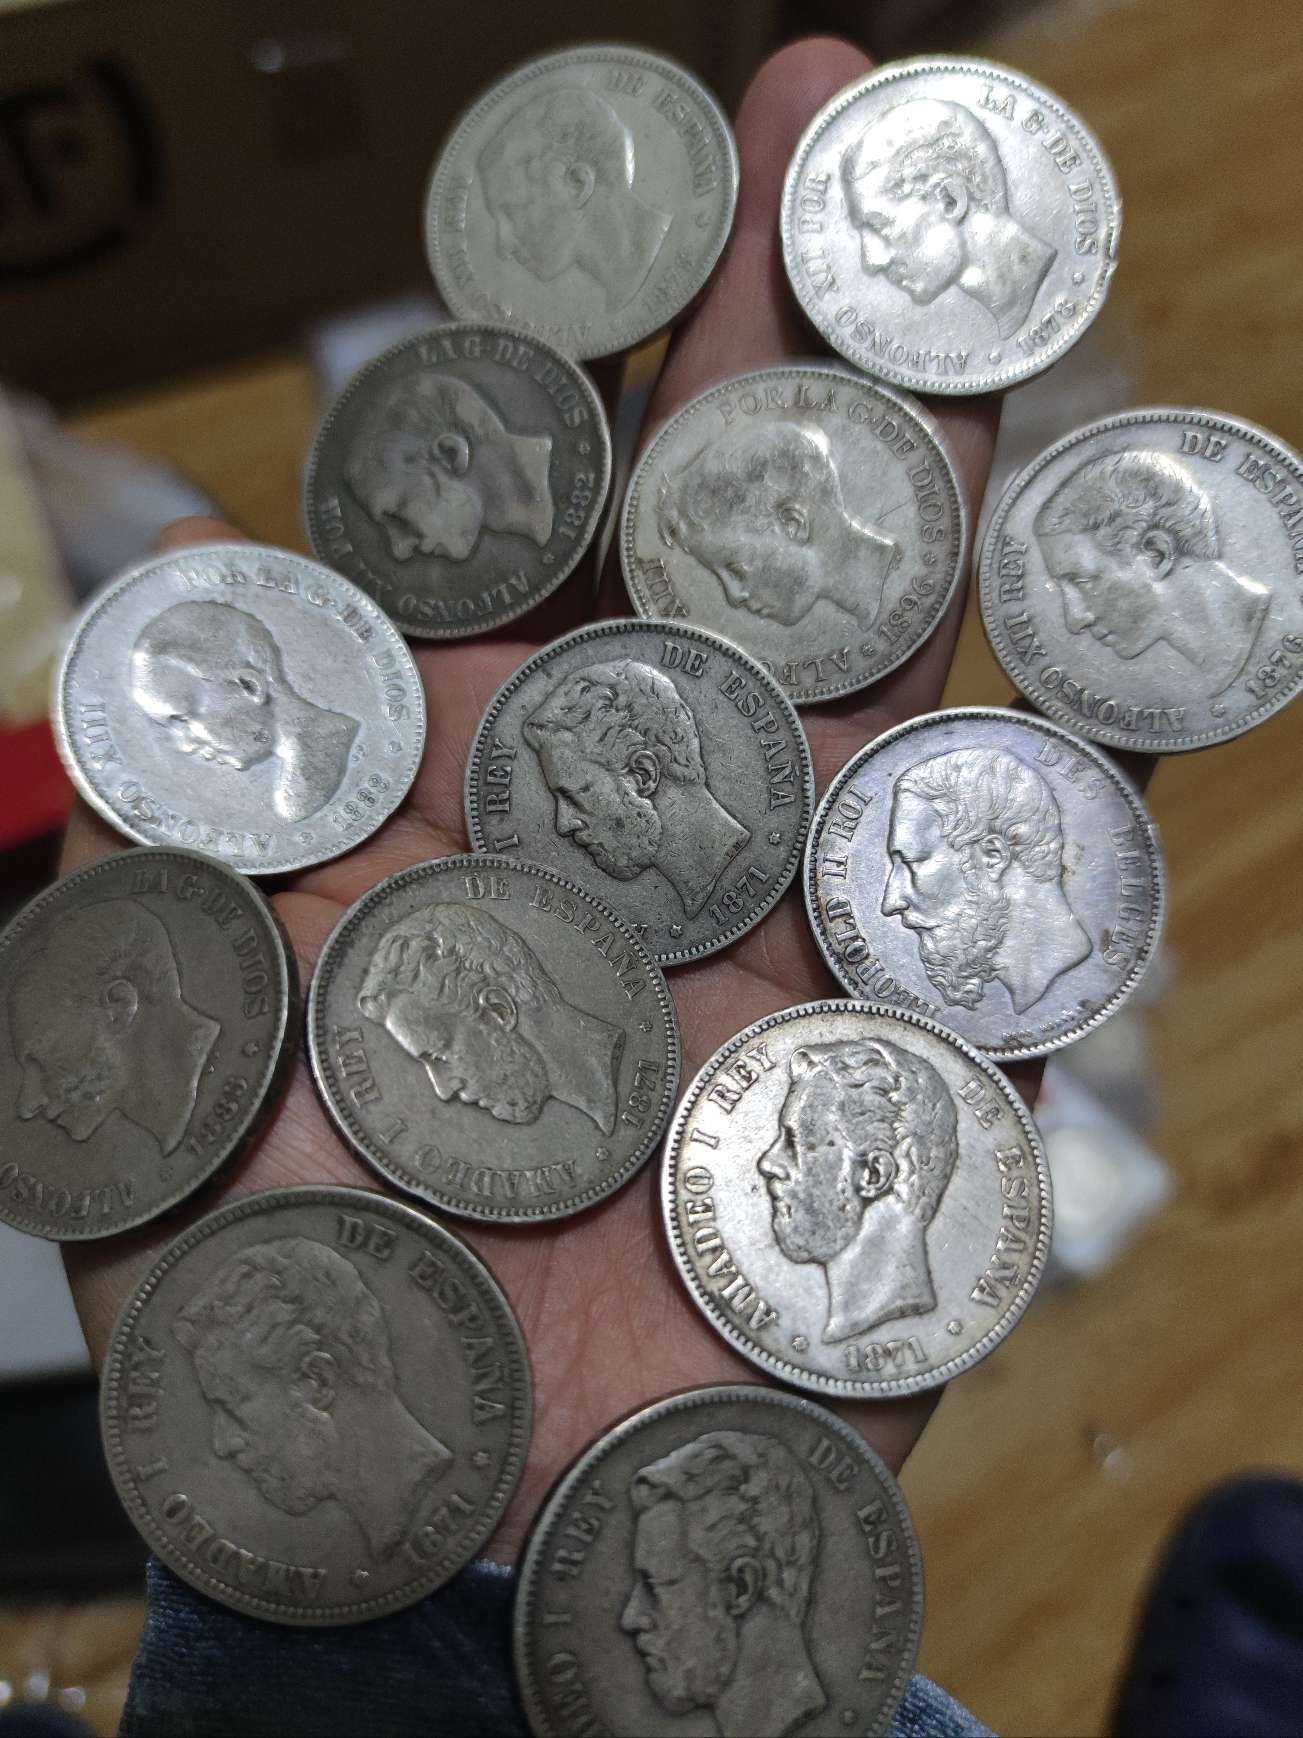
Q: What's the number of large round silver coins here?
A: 13